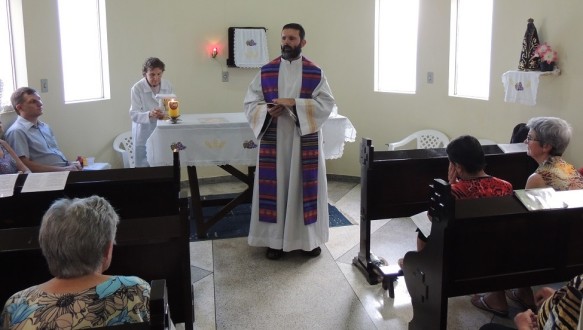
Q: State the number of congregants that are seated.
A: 6